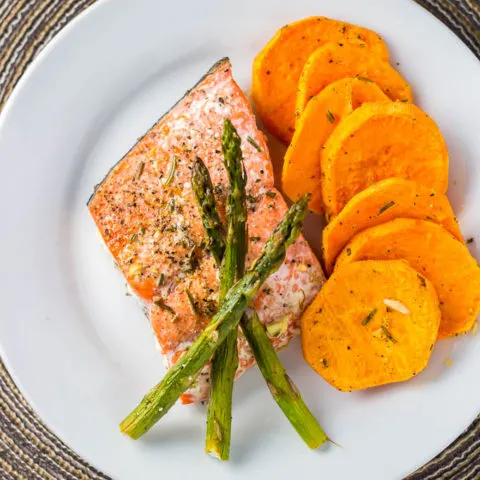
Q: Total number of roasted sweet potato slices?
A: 7